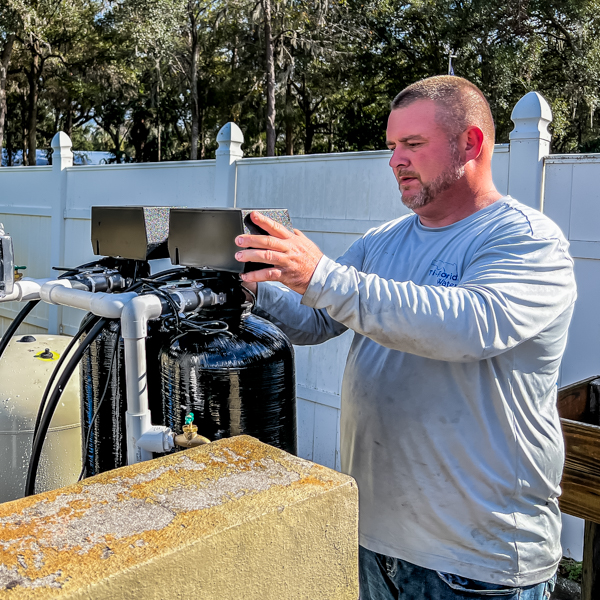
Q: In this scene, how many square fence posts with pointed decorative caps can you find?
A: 3